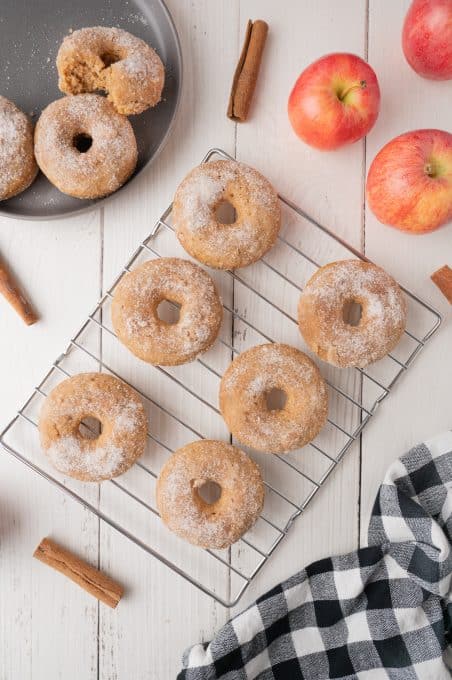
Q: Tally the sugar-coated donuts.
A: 9